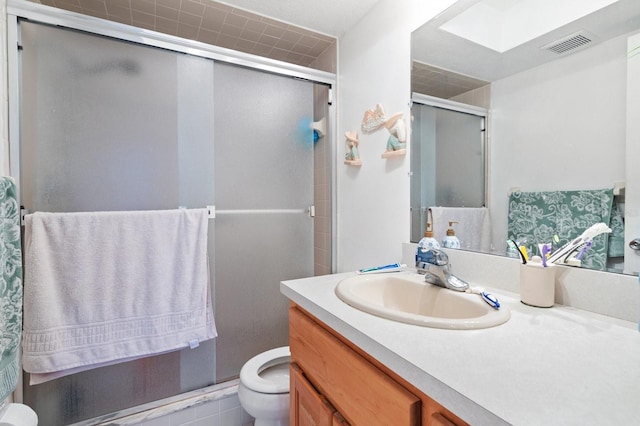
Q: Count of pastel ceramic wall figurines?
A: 3